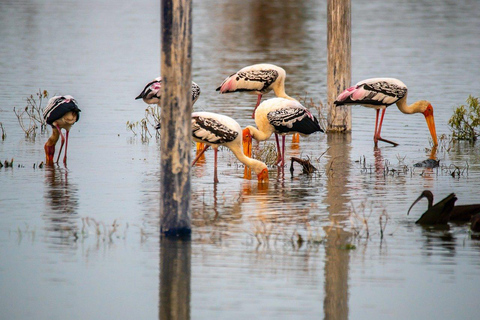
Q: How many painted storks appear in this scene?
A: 6